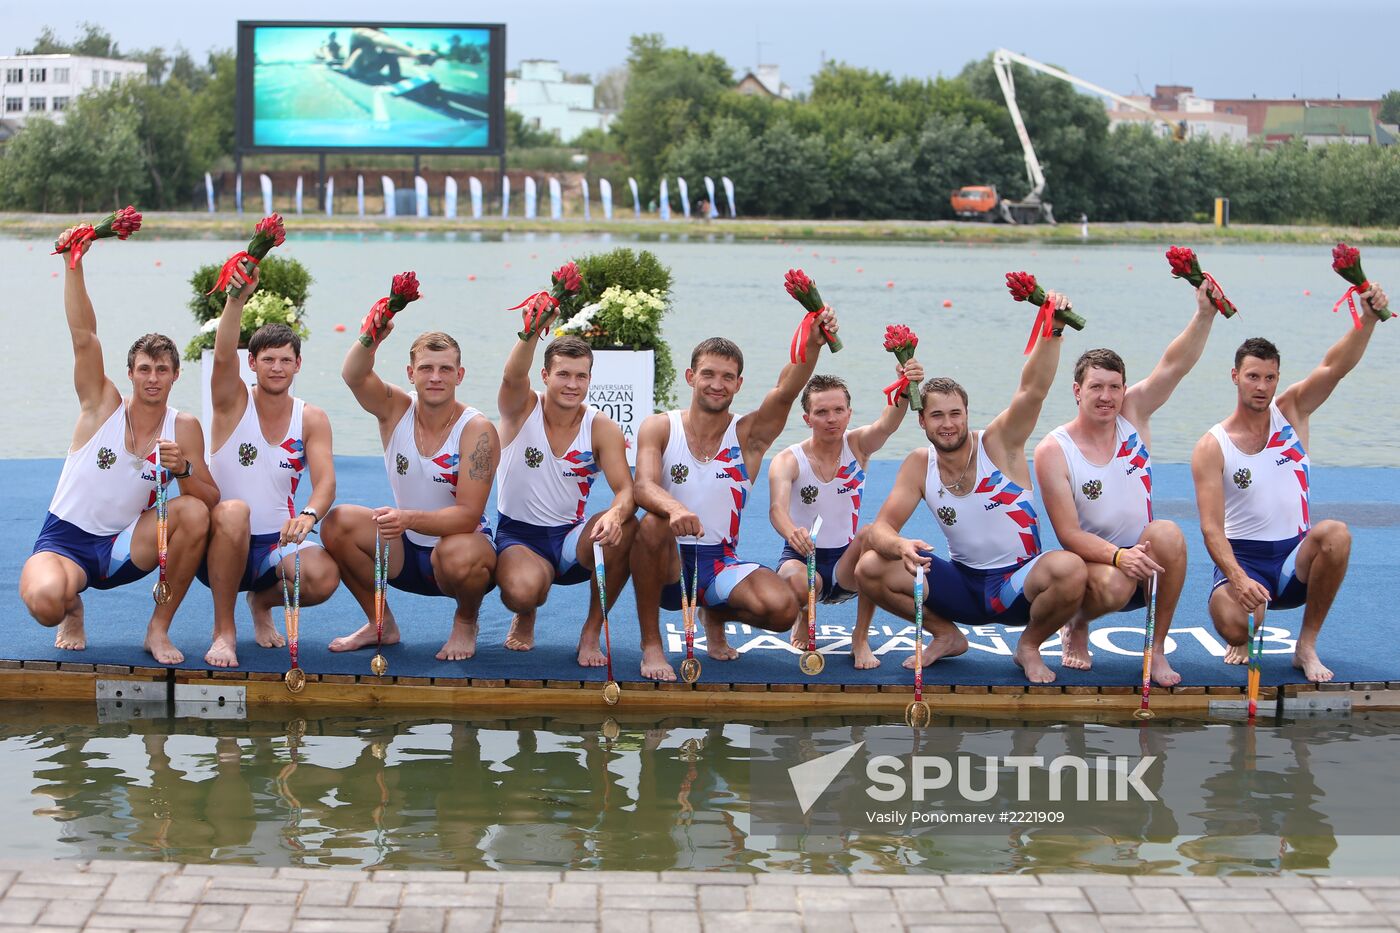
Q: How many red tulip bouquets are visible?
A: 9